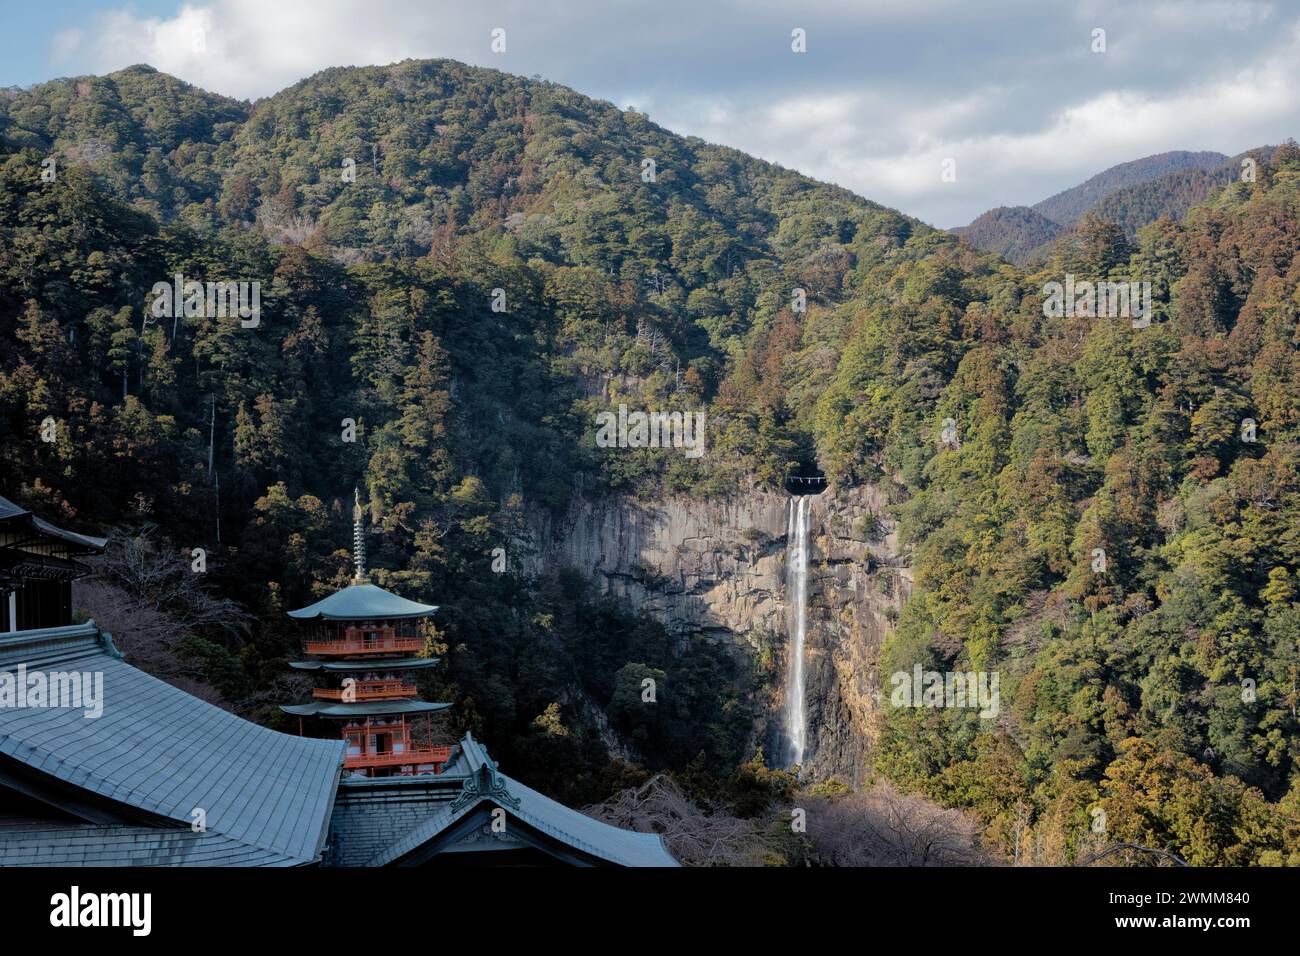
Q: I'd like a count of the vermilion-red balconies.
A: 3